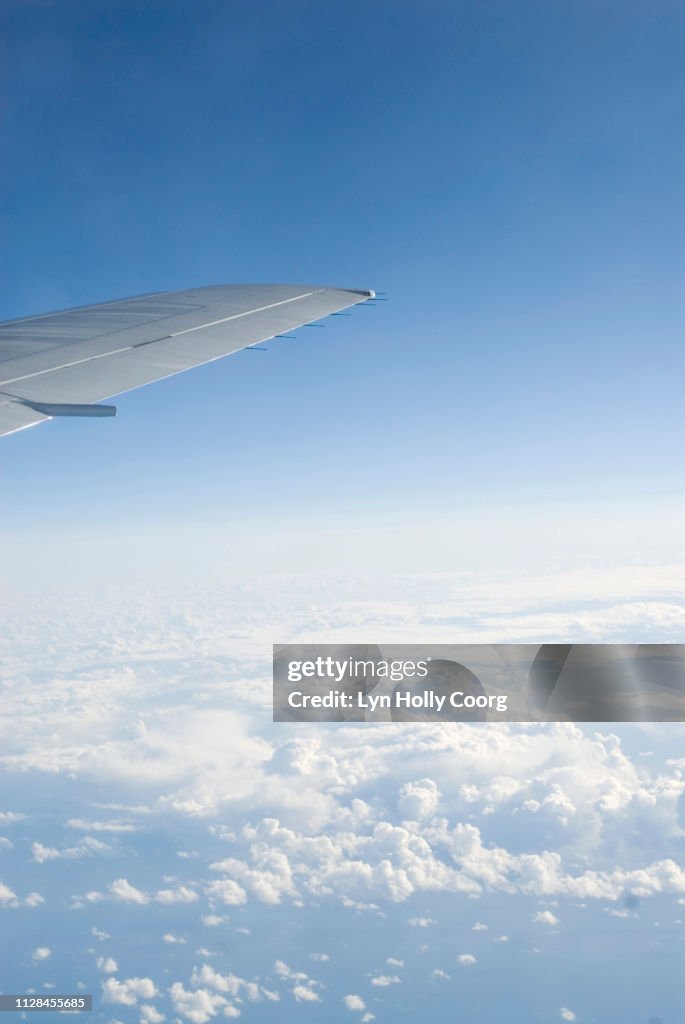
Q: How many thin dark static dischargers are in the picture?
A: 7